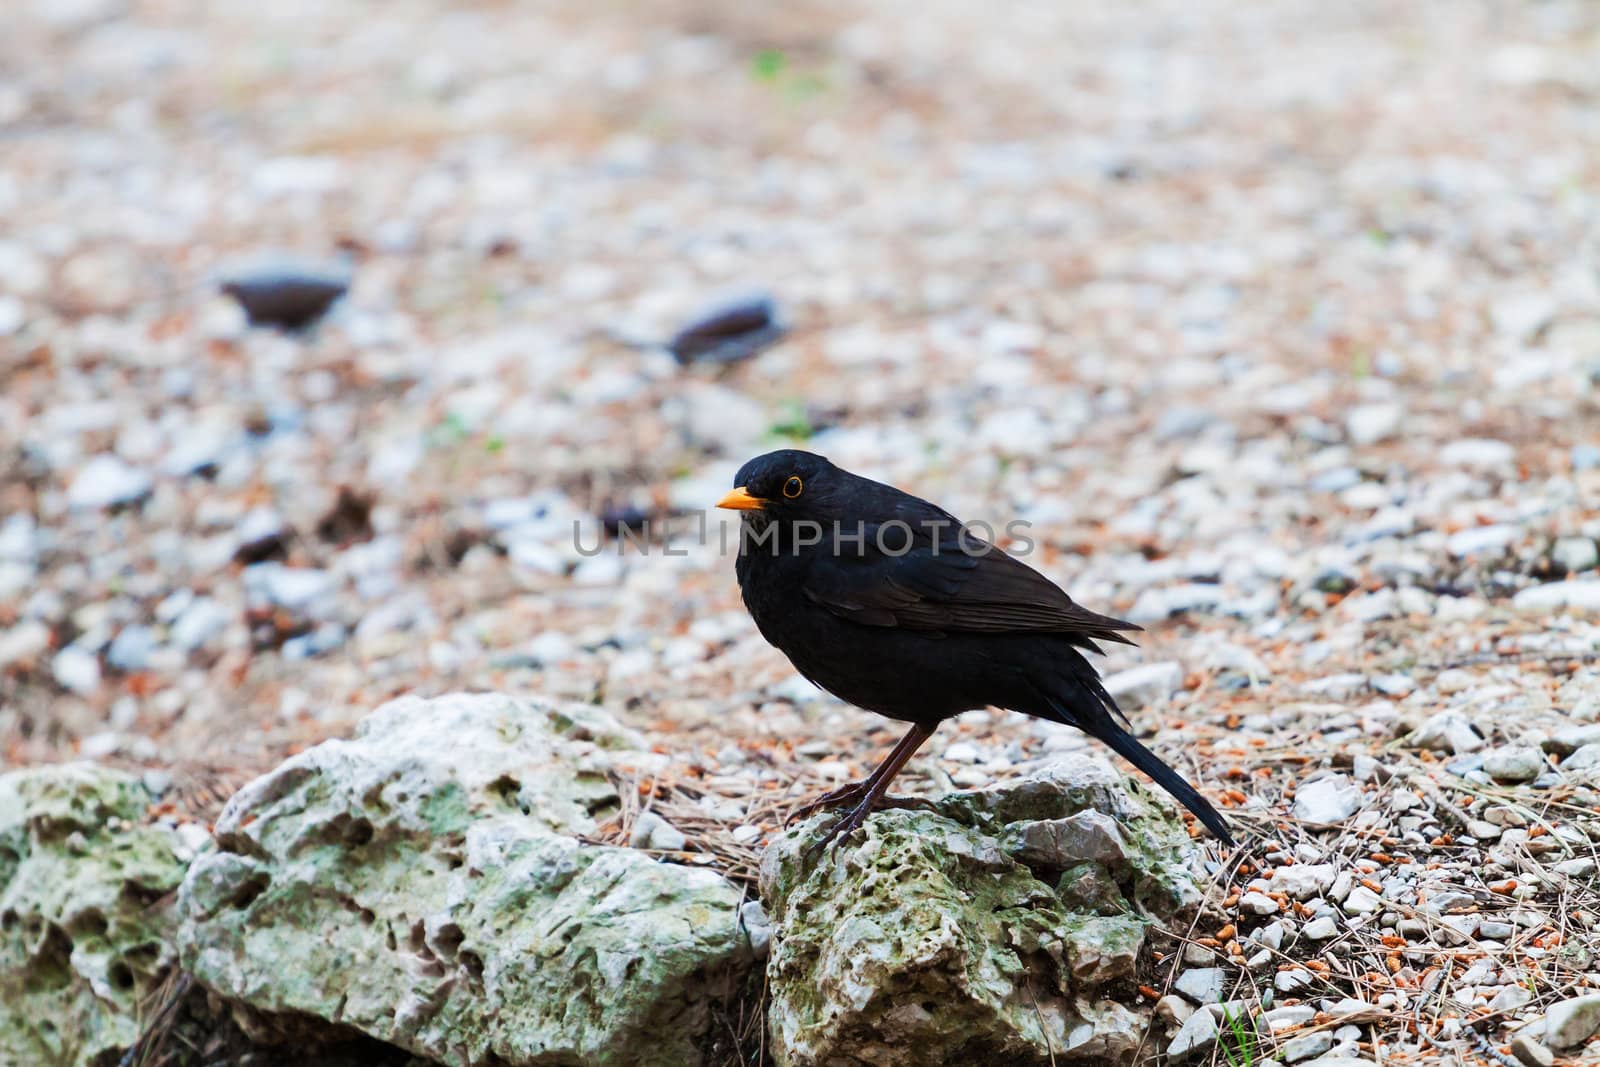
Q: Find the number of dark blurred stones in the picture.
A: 2